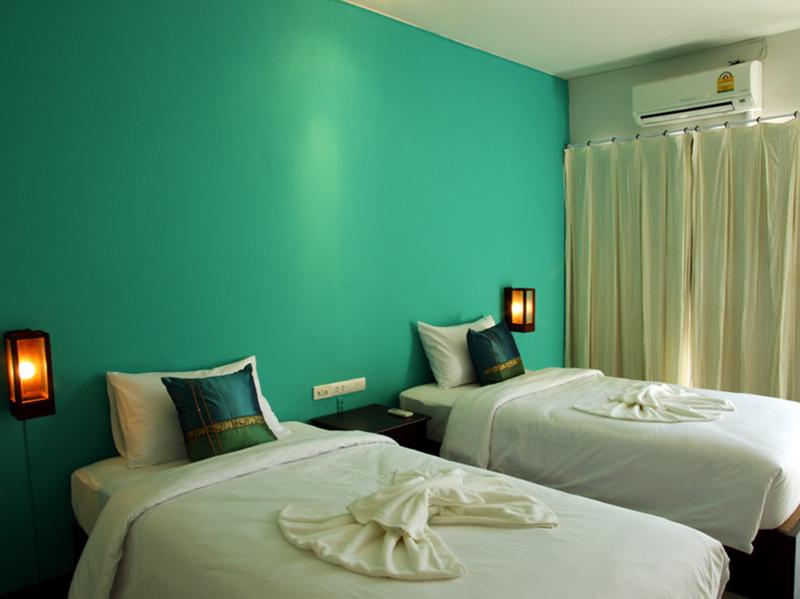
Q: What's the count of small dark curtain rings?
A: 10